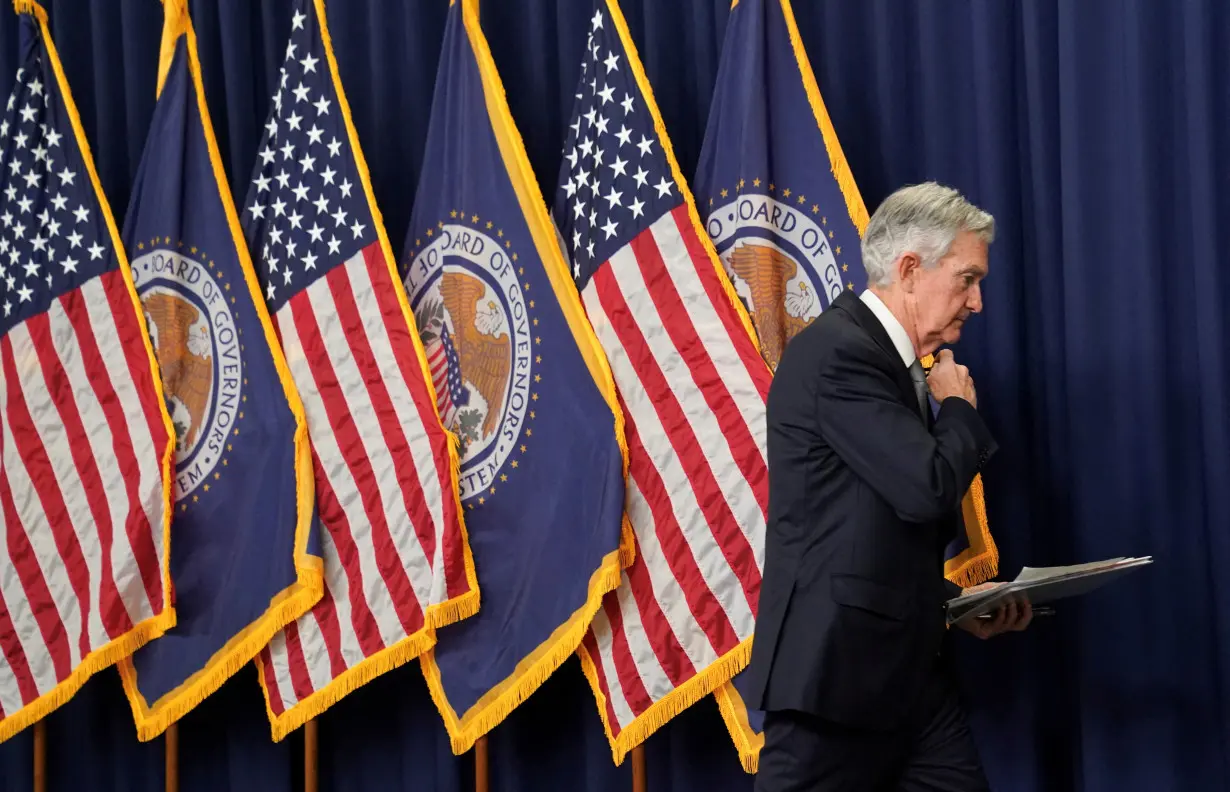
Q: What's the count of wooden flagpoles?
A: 5